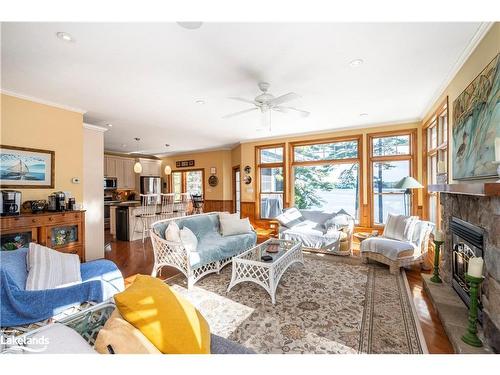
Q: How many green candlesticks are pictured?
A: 2